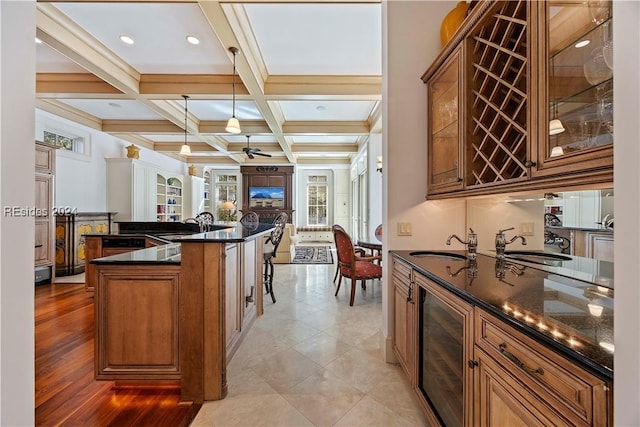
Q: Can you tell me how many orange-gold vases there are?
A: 3